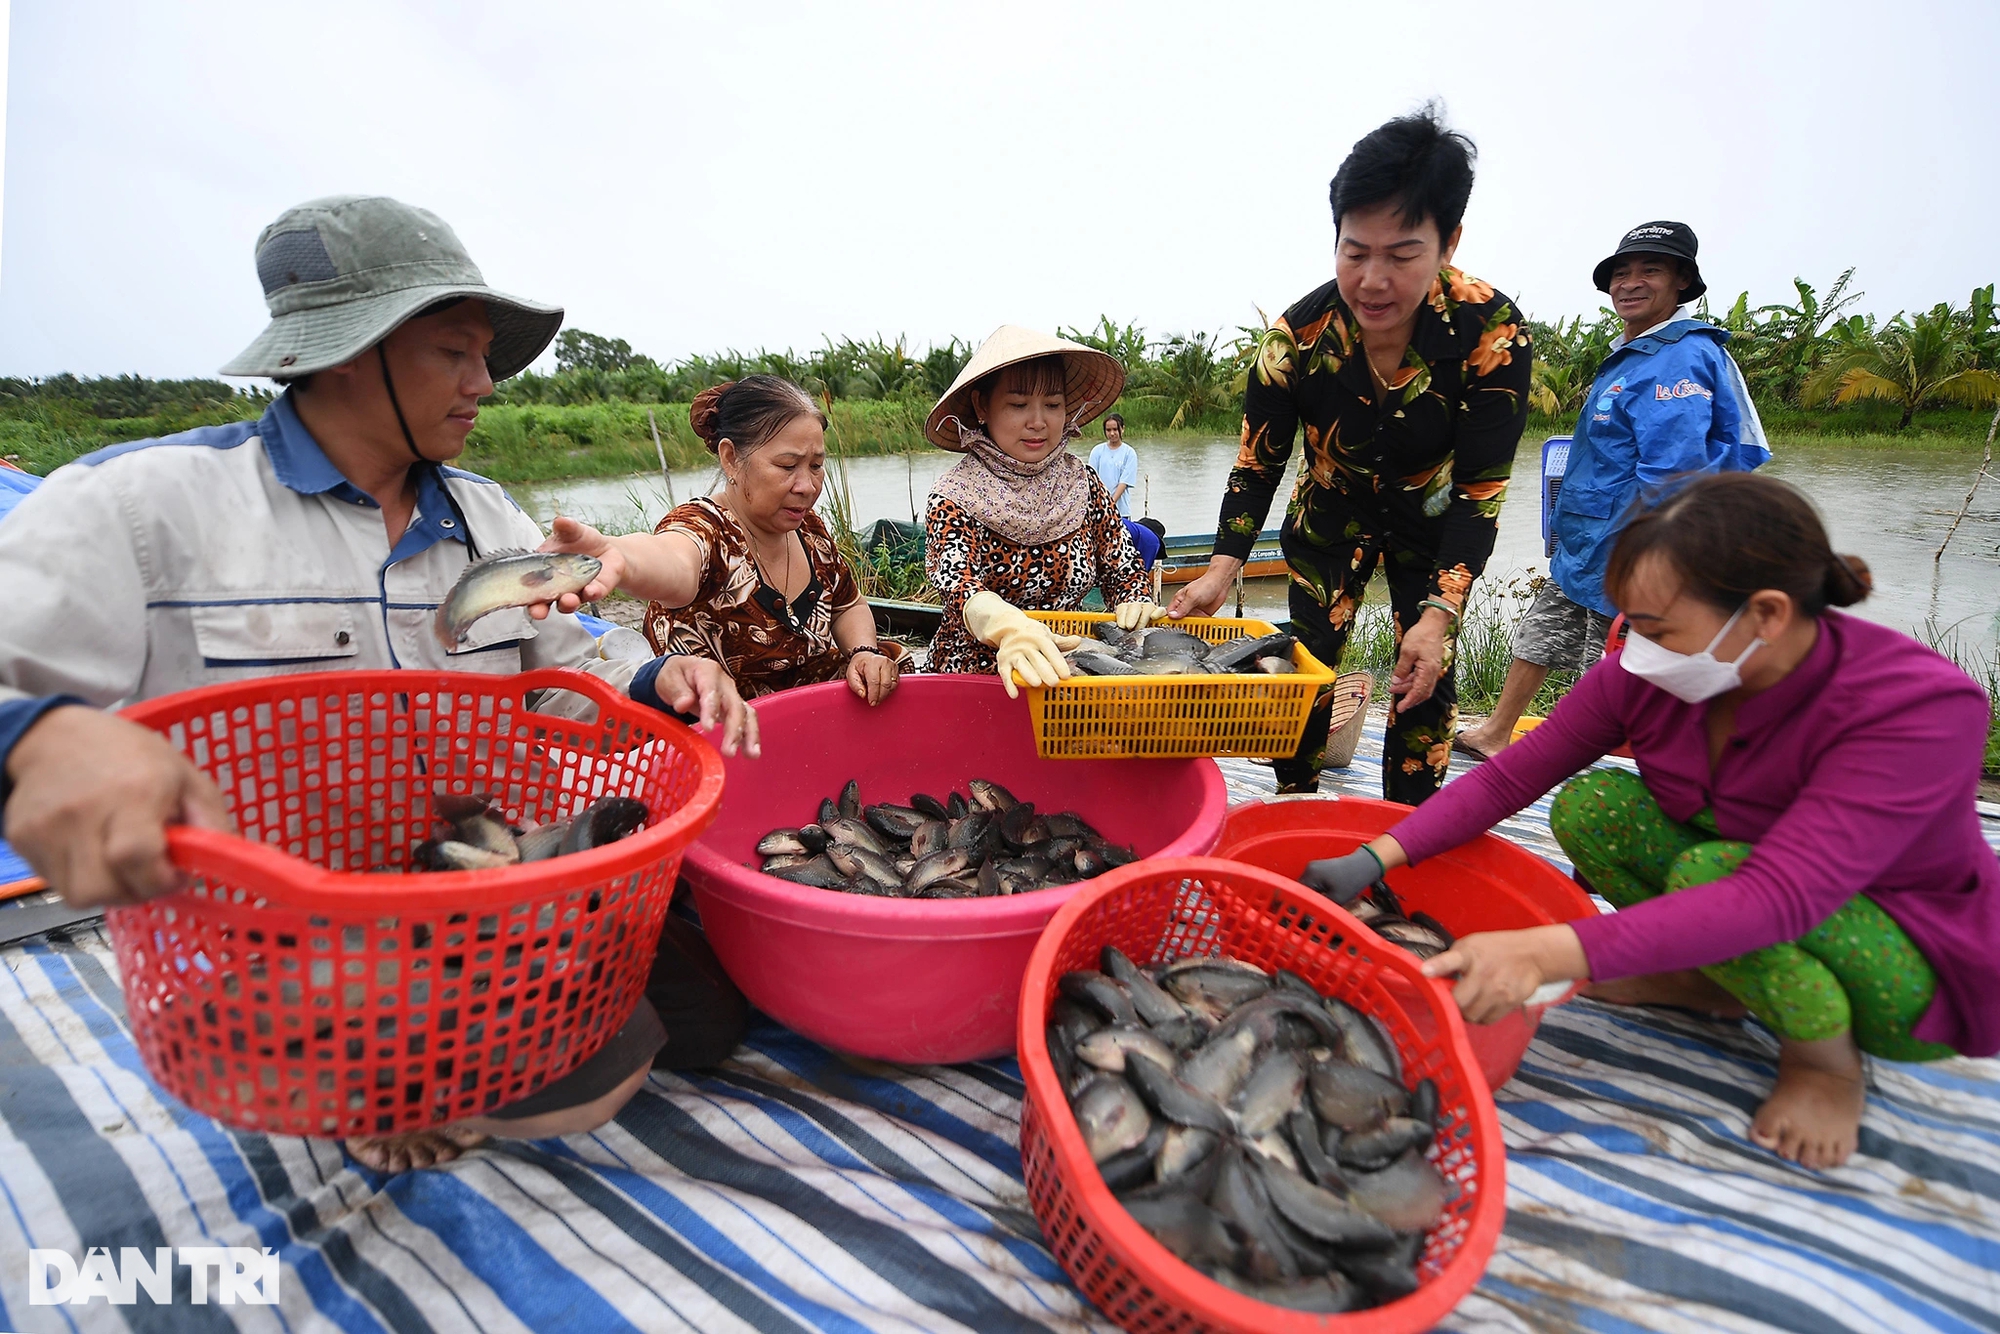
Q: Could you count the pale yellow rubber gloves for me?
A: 2